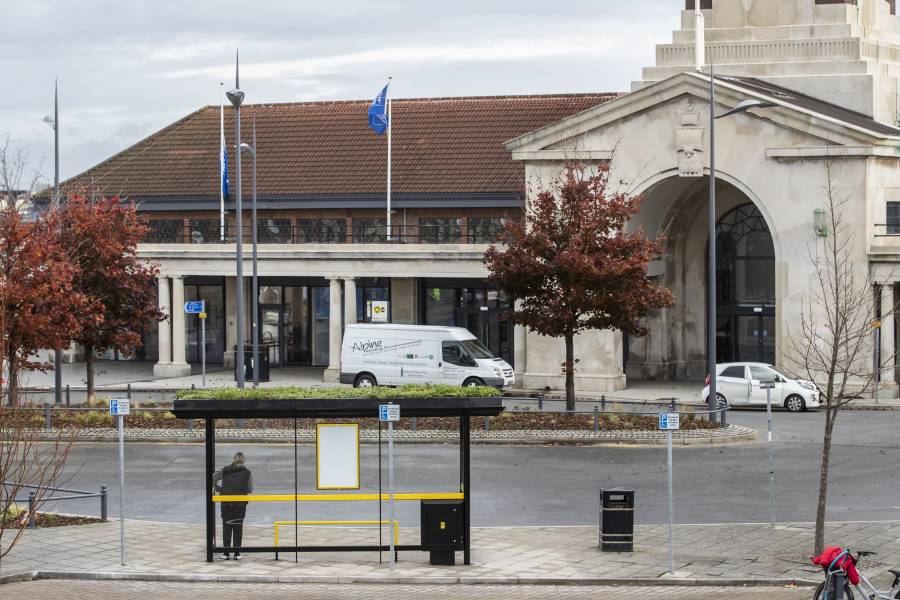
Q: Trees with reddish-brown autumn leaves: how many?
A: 3